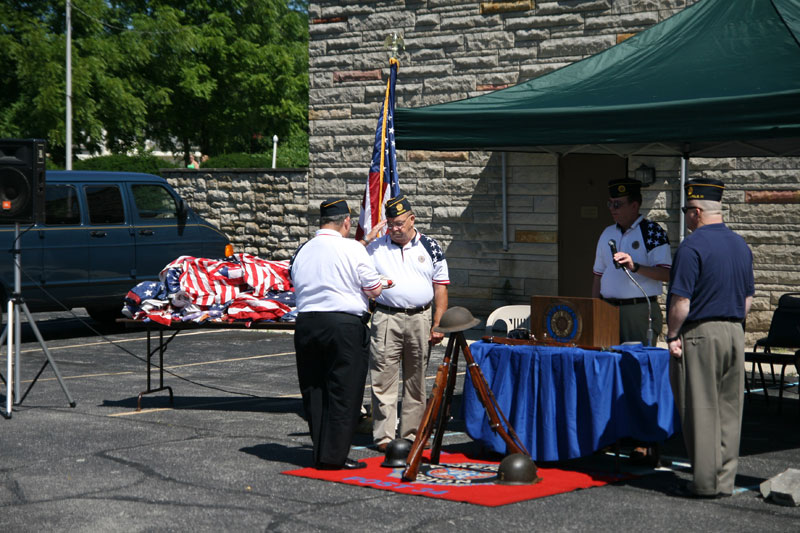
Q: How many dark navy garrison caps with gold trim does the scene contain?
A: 4